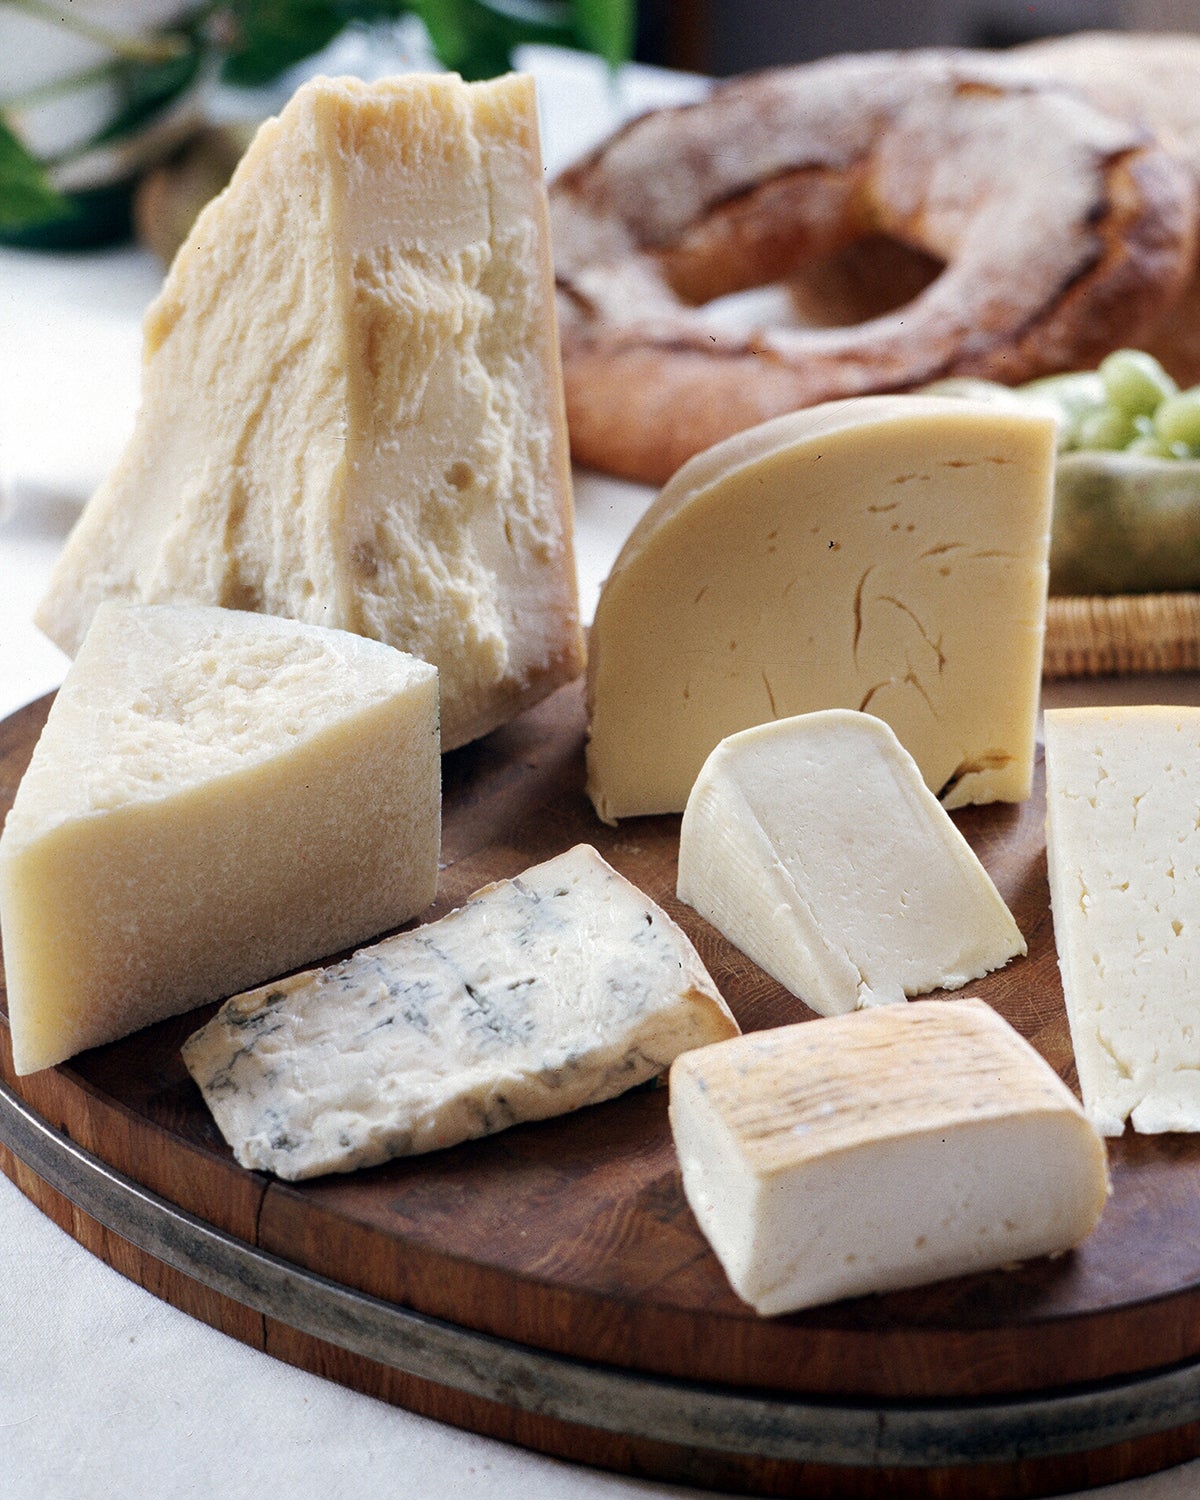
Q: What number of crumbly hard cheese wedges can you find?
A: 2